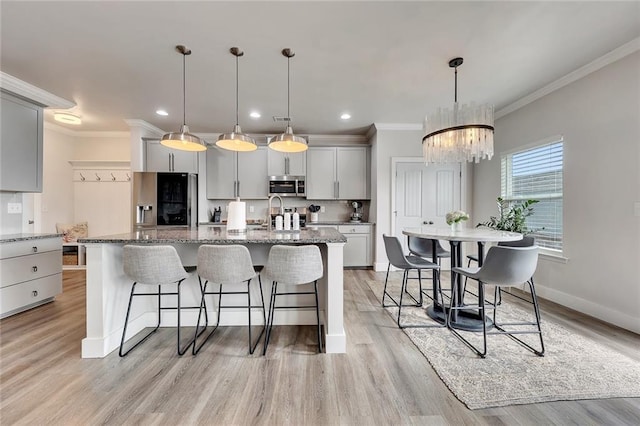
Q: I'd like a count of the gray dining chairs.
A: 4